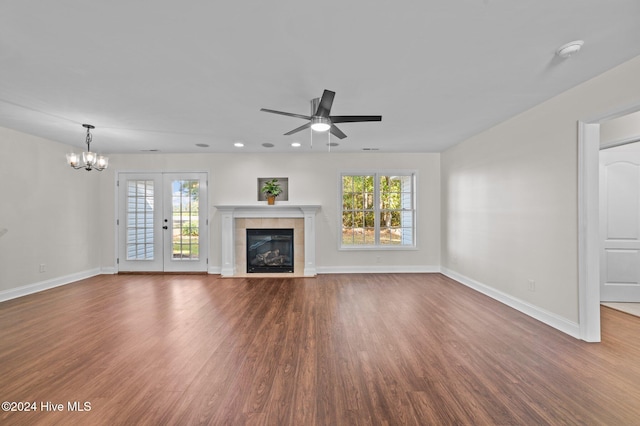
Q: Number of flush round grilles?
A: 3